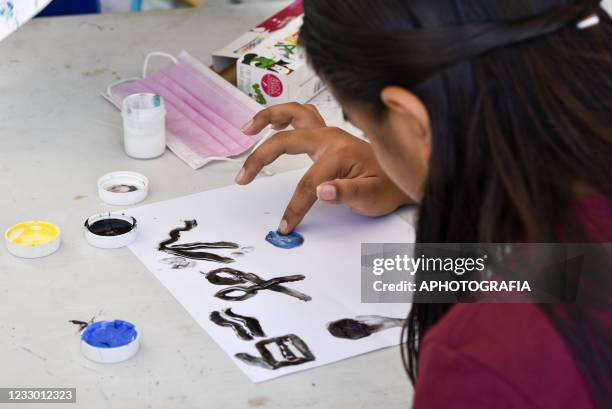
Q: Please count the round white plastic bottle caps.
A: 4